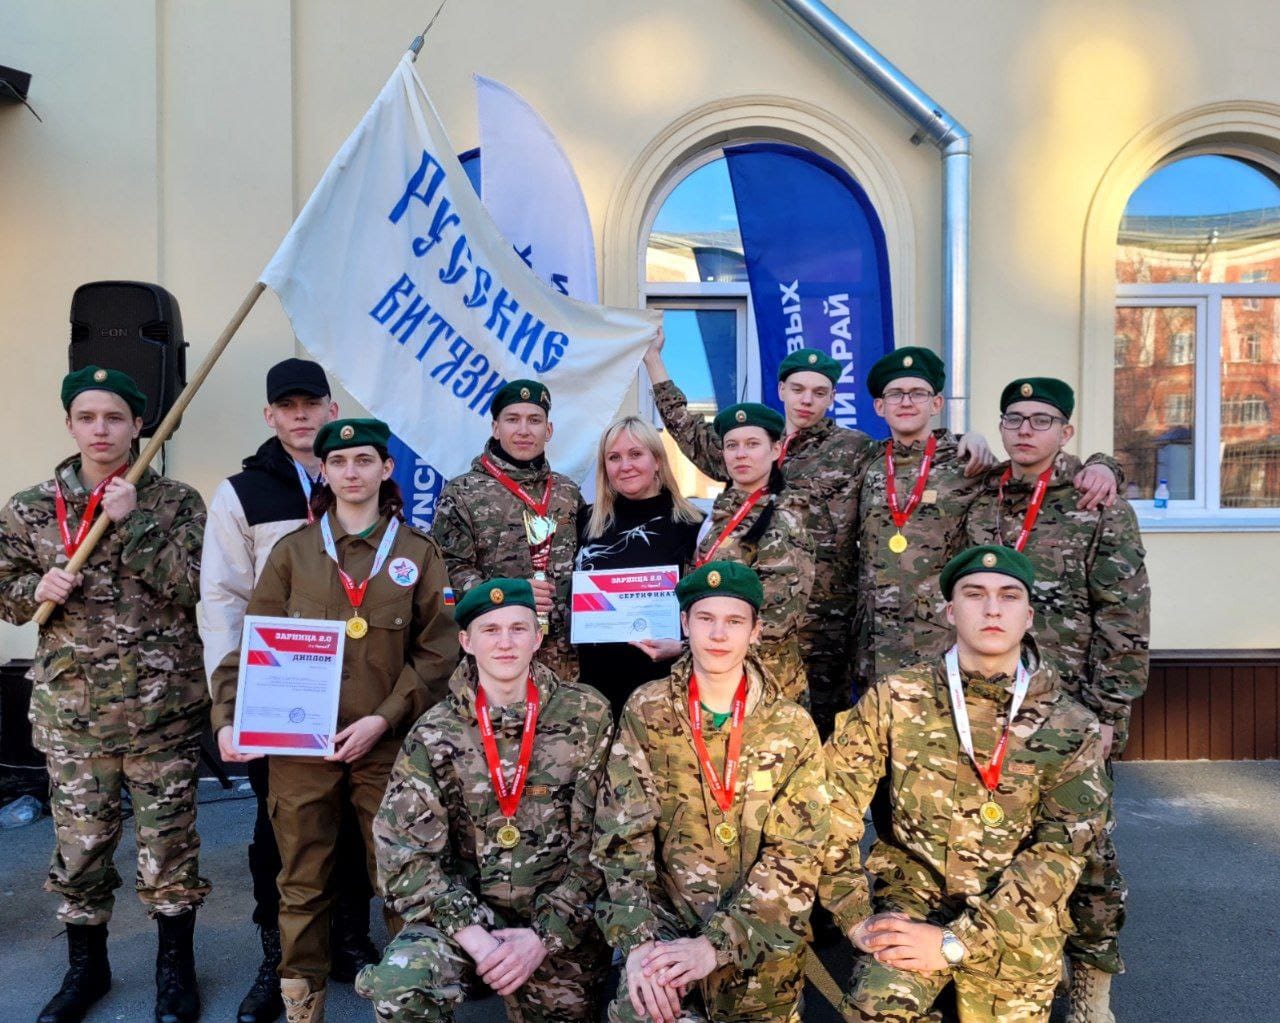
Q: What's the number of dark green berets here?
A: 10